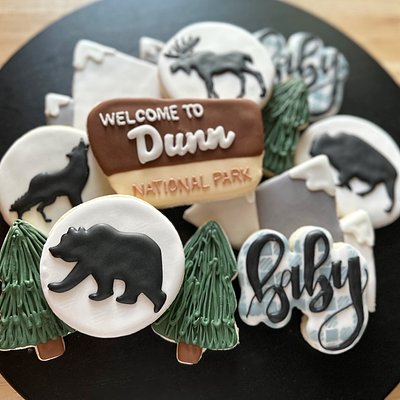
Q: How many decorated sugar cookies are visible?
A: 12